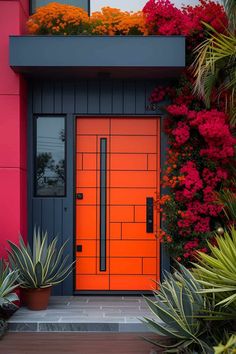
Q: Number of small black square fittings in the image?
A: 2